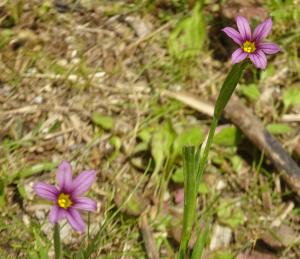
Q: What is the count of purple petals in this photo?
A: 12